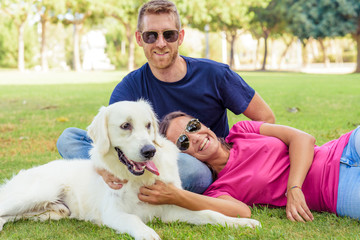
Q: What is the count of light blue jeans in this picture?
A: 2